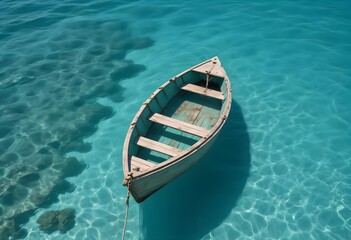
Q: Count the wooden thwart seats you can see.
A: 3